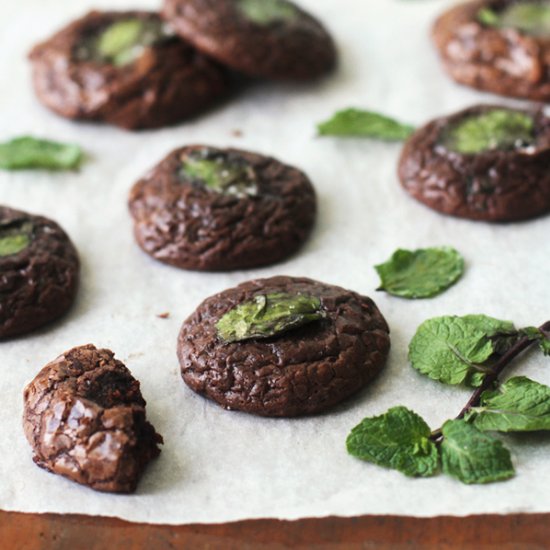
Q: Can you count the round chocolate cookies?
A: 7